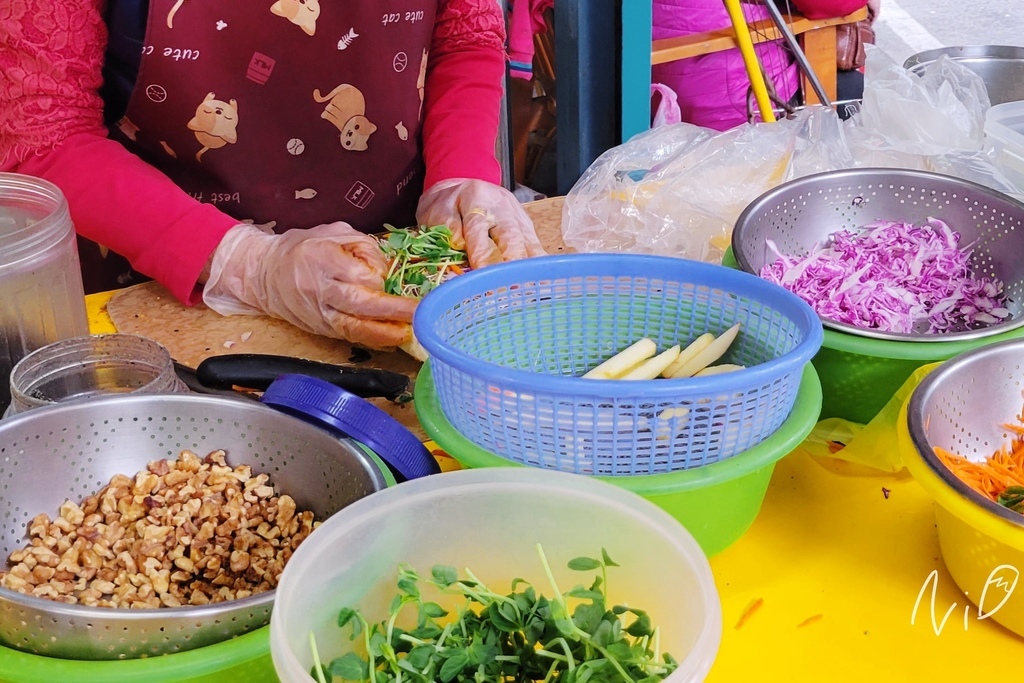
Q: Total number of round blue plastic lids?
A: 1